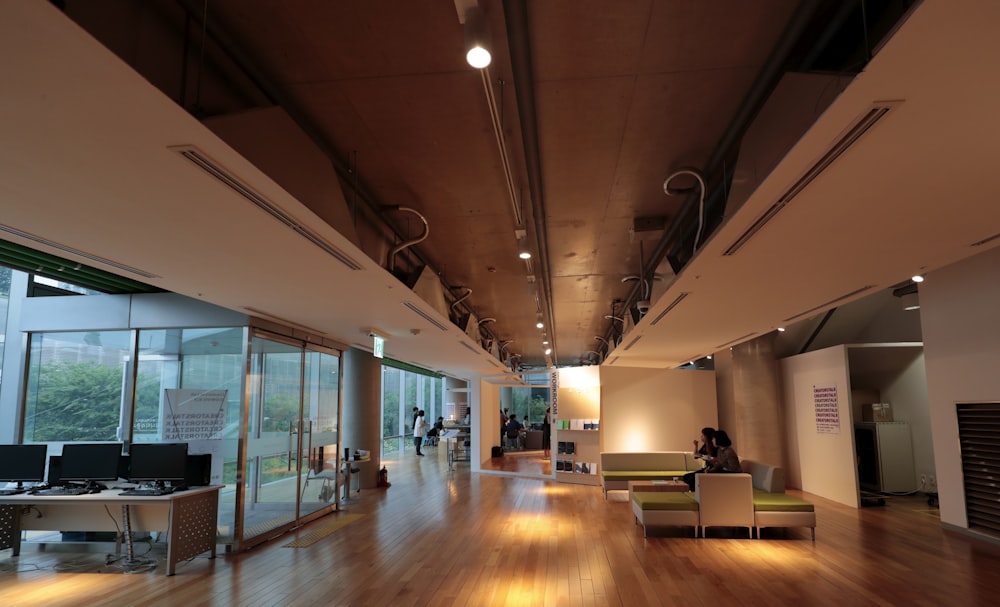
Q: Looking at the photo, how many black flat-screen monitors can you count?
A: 3